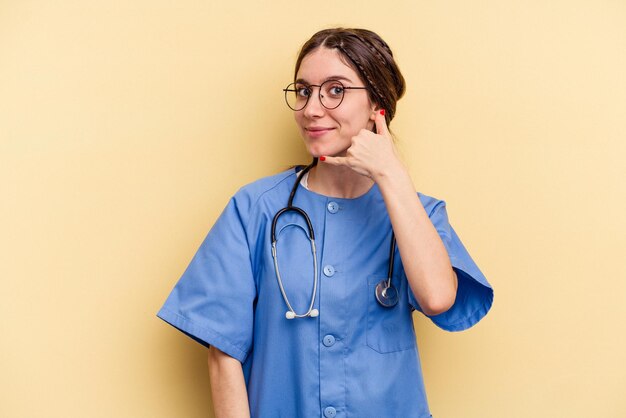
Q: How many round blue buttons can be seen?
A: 4